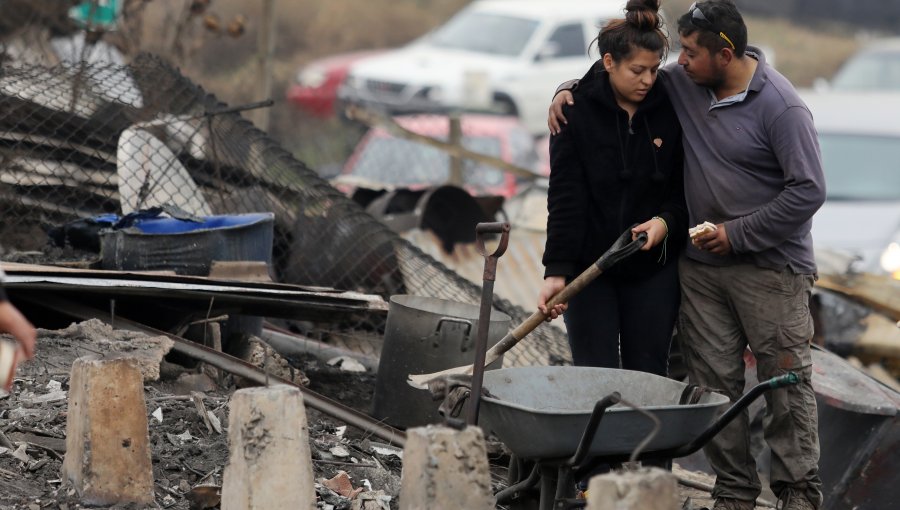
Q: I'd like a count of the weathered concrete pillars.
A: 4